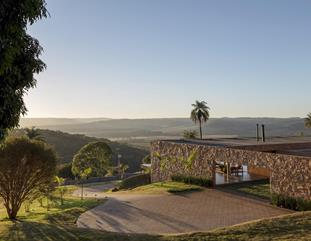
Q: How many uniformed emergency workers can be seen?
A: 0